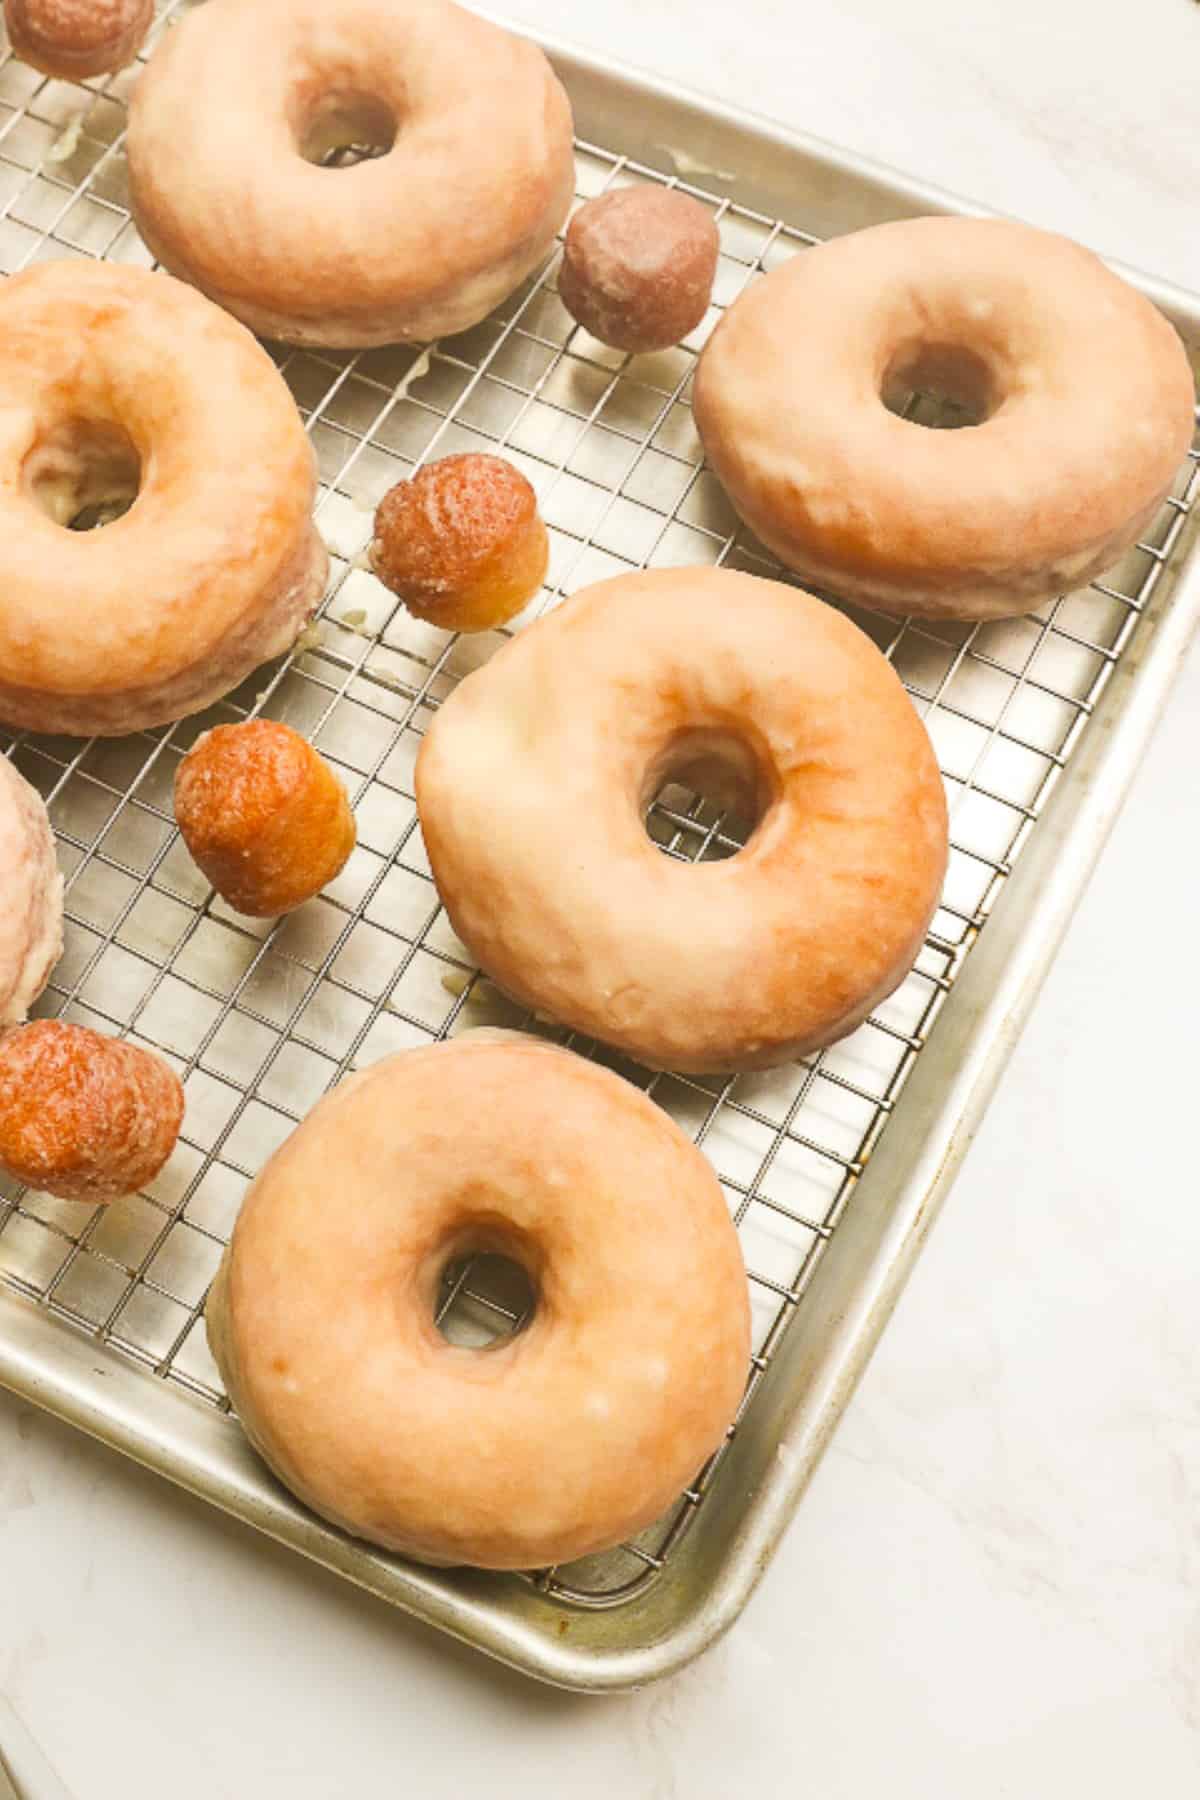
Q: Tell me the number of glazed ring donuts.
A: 6